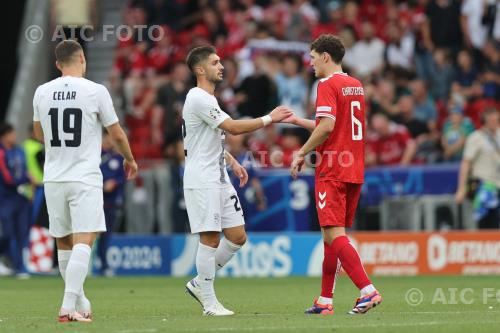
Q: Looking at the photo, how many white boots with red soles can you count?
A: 2